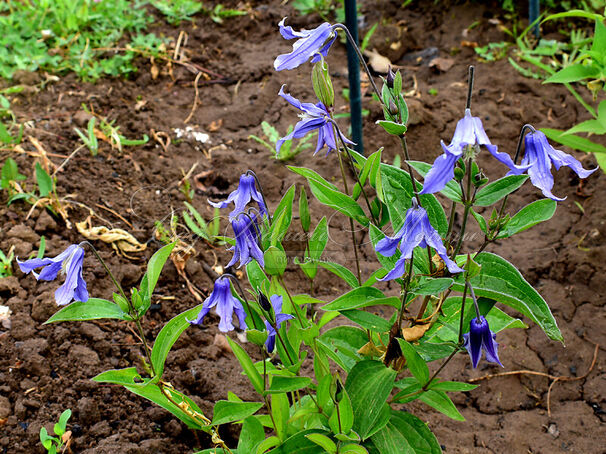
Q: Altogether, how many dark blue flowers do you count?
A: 1